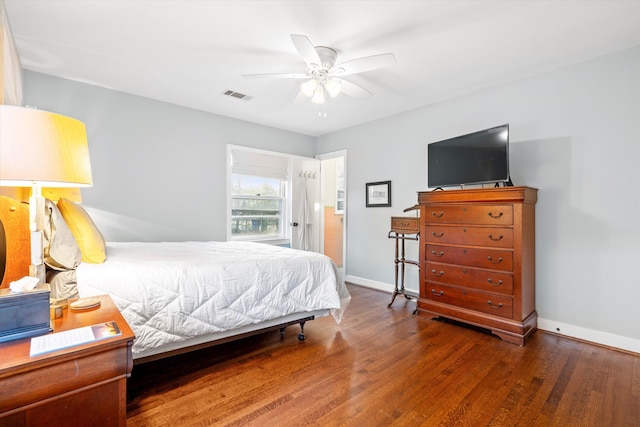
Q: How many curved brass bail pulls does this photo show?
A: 10